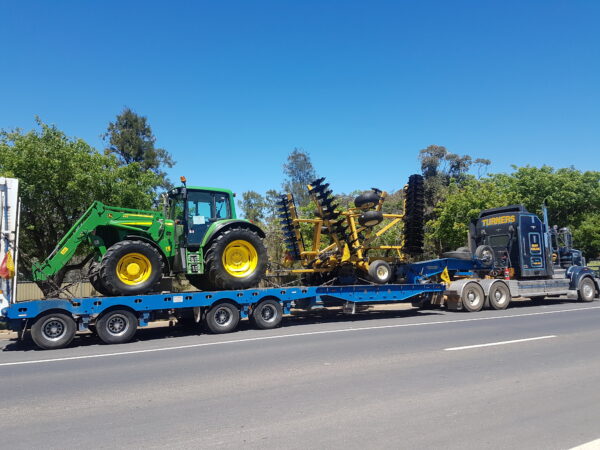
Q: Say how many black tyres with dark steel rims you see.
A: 4